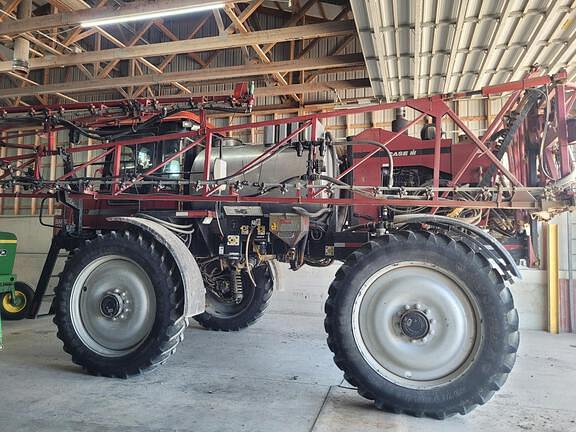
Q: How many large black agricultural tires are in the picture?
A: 3